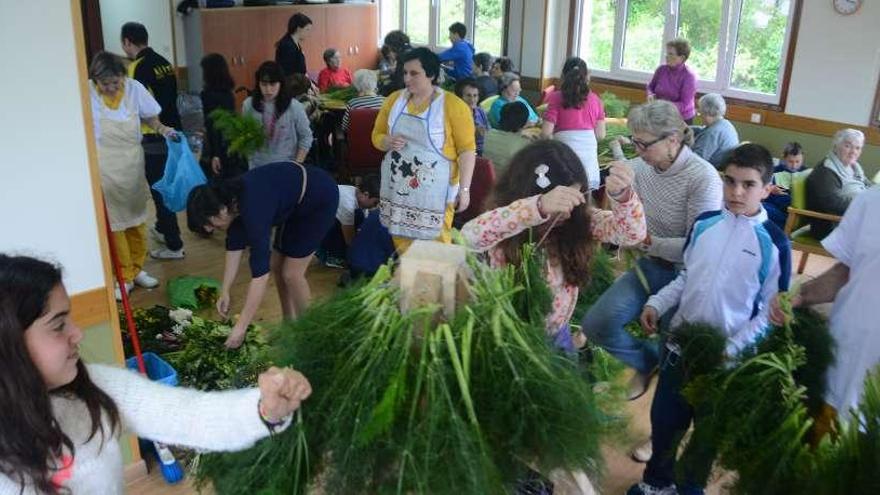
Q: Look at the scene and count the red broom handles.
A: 1